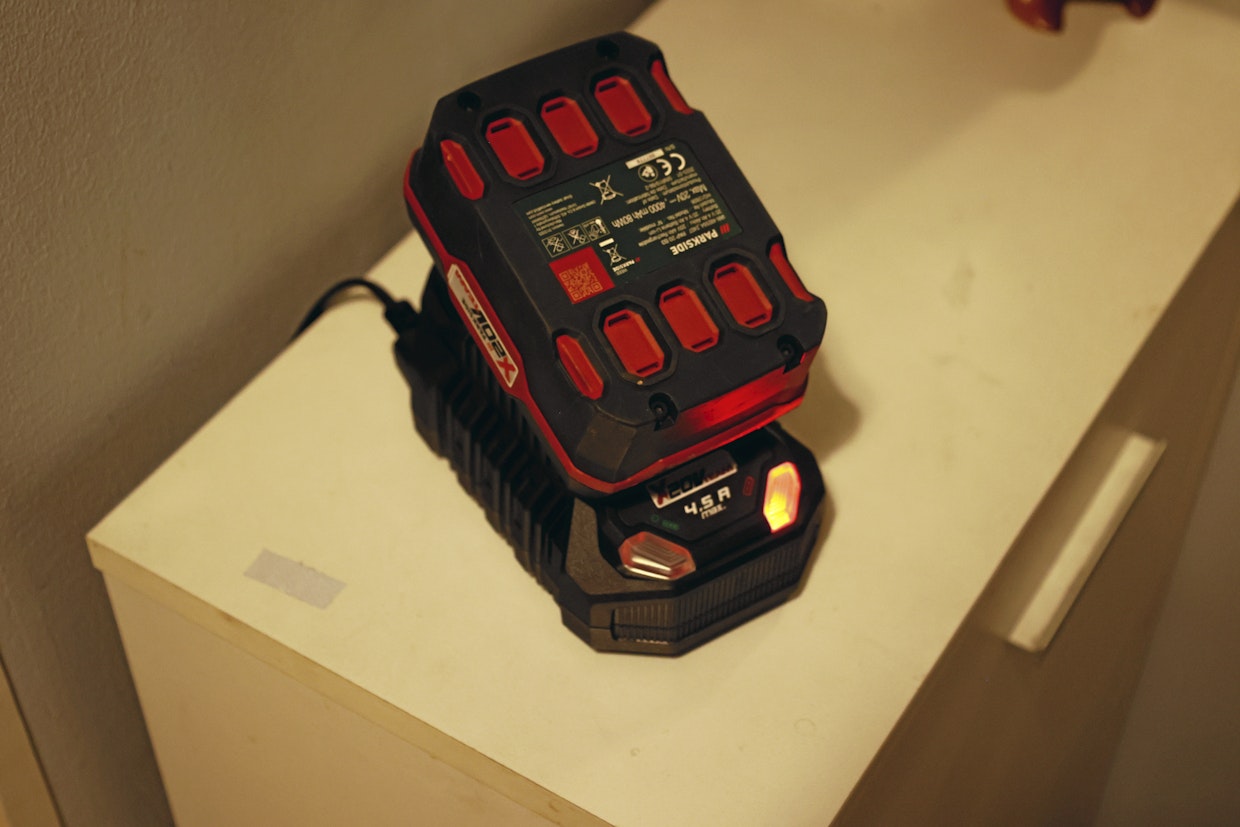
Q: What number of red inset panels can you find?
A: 10